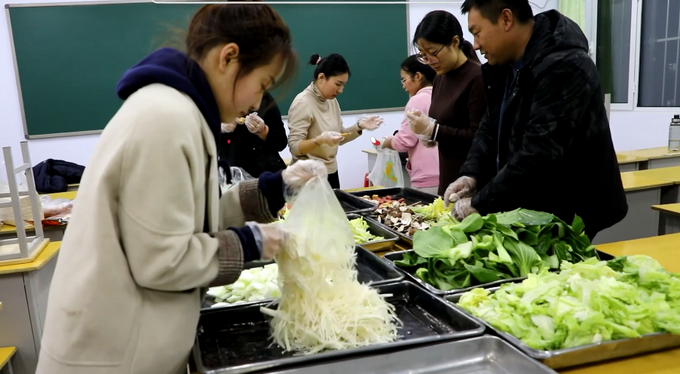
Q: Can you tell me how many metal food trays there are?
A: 8